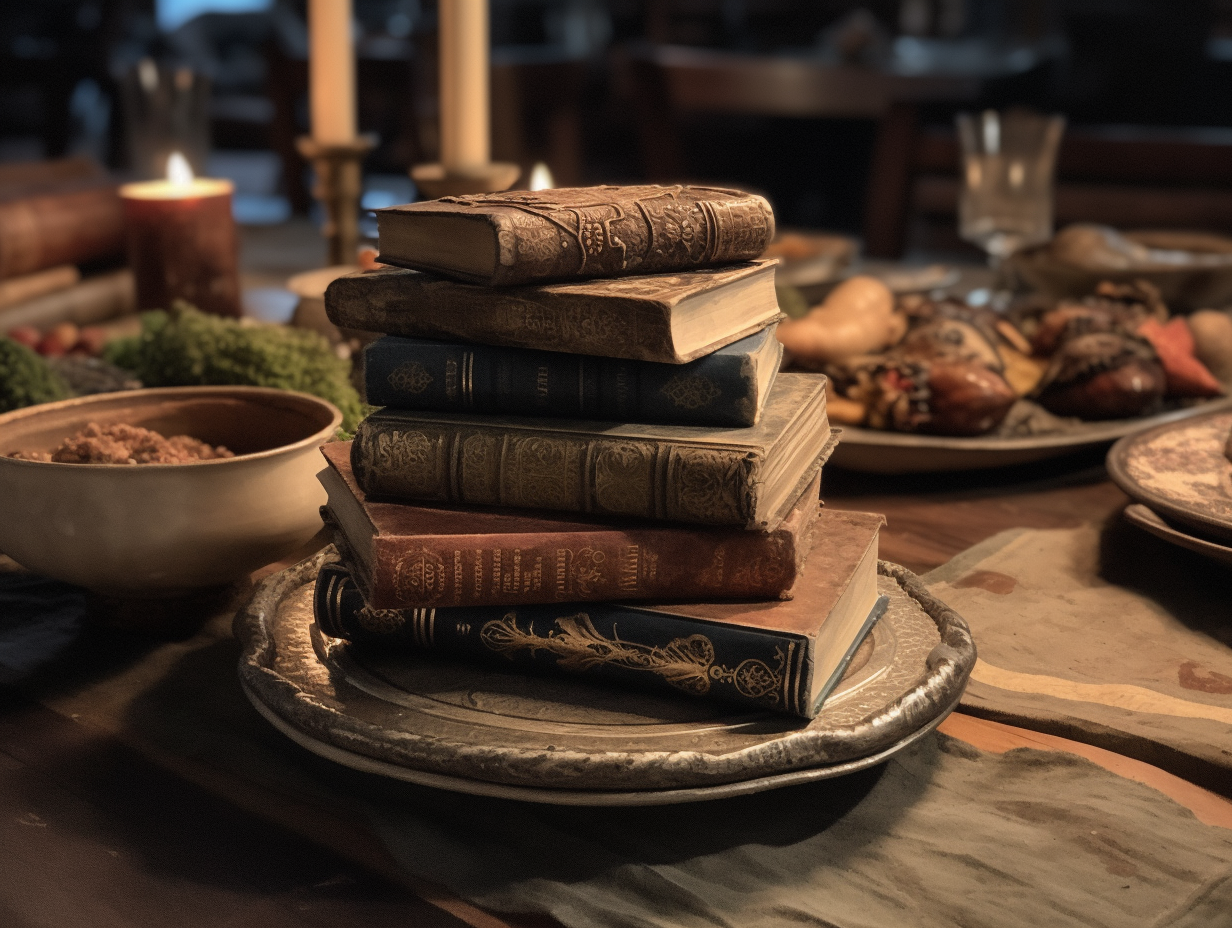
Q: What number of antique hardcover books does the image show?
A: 6